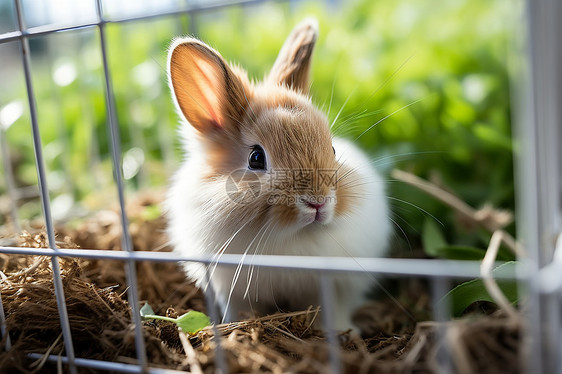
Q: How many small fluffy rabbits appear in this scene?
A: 1